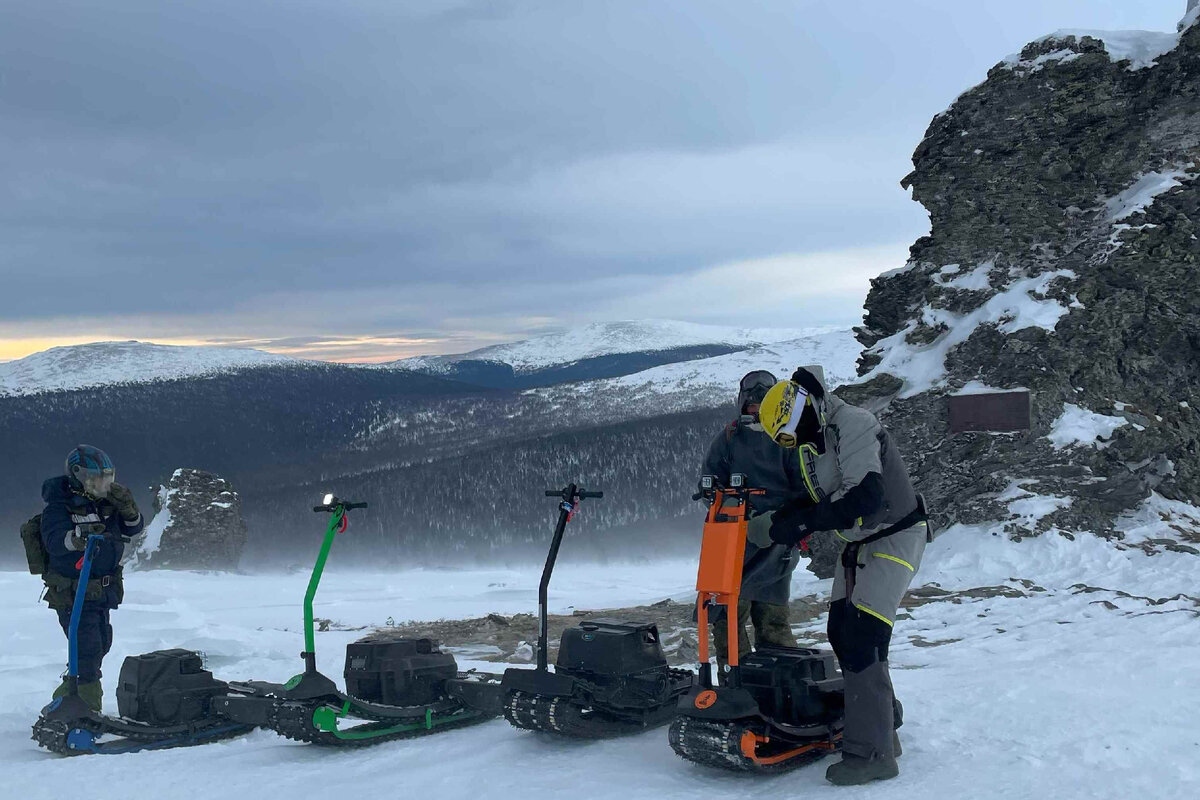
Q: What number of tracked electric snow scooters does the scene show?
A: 4